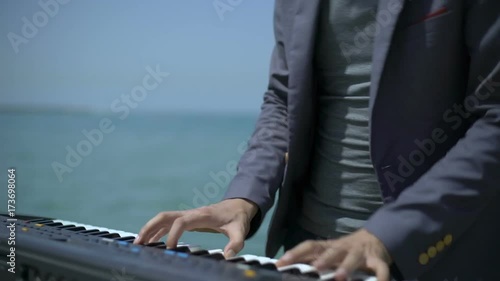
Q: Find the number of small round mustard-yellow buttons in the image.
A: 4